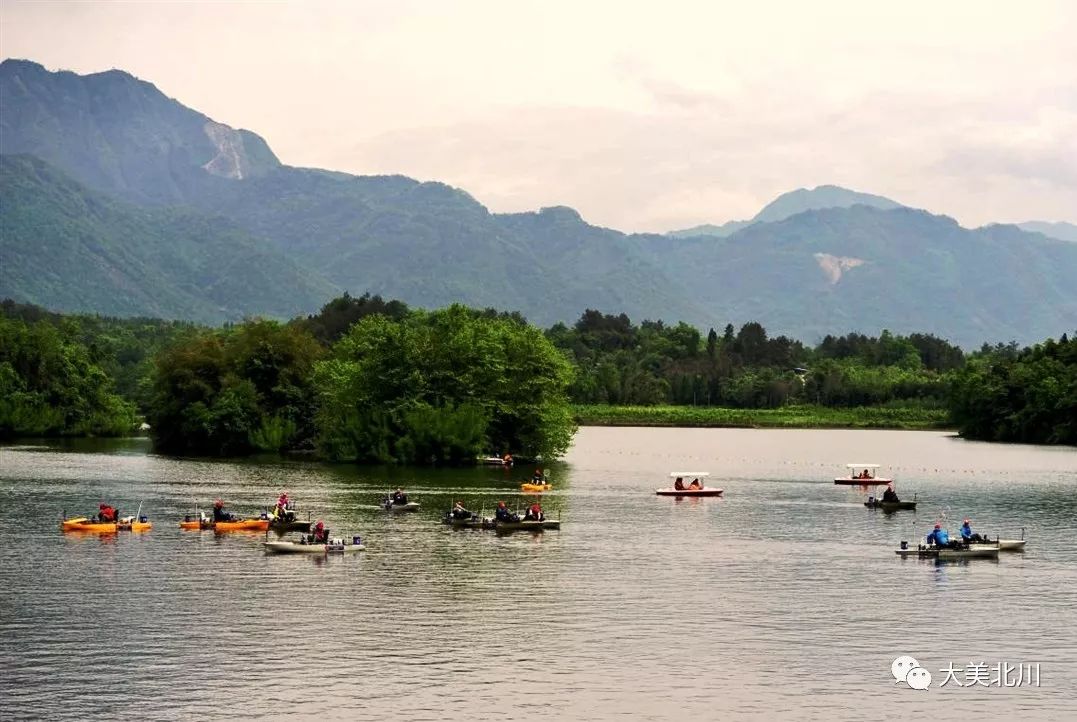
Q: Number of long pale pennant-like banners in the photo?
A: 0